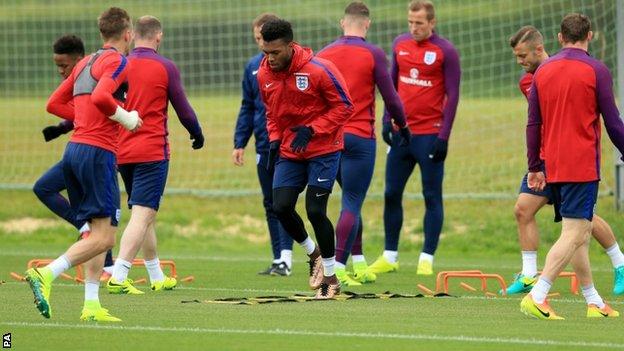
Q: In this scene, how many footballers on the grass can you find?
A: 9